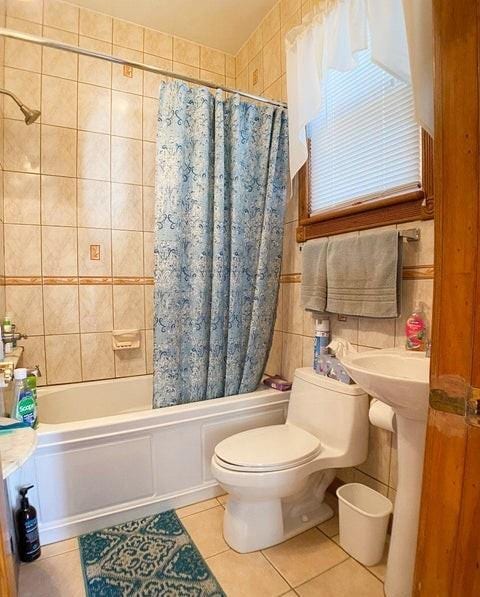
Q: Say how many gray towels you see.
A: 2